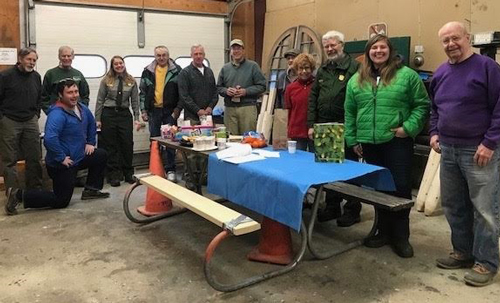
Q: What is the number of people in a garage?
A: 12